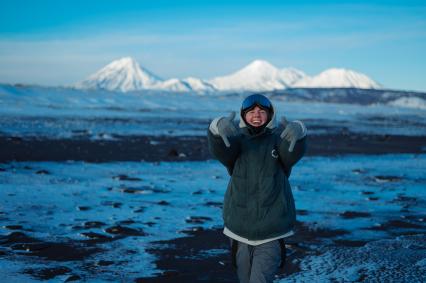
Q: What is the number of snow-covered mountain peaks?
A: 3